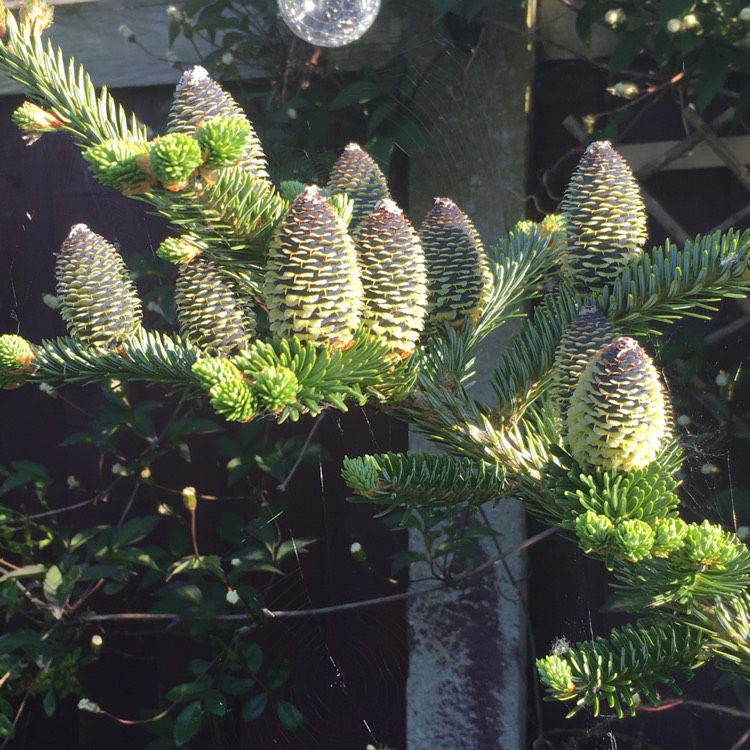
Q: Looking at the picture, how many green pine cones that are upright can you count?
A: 10